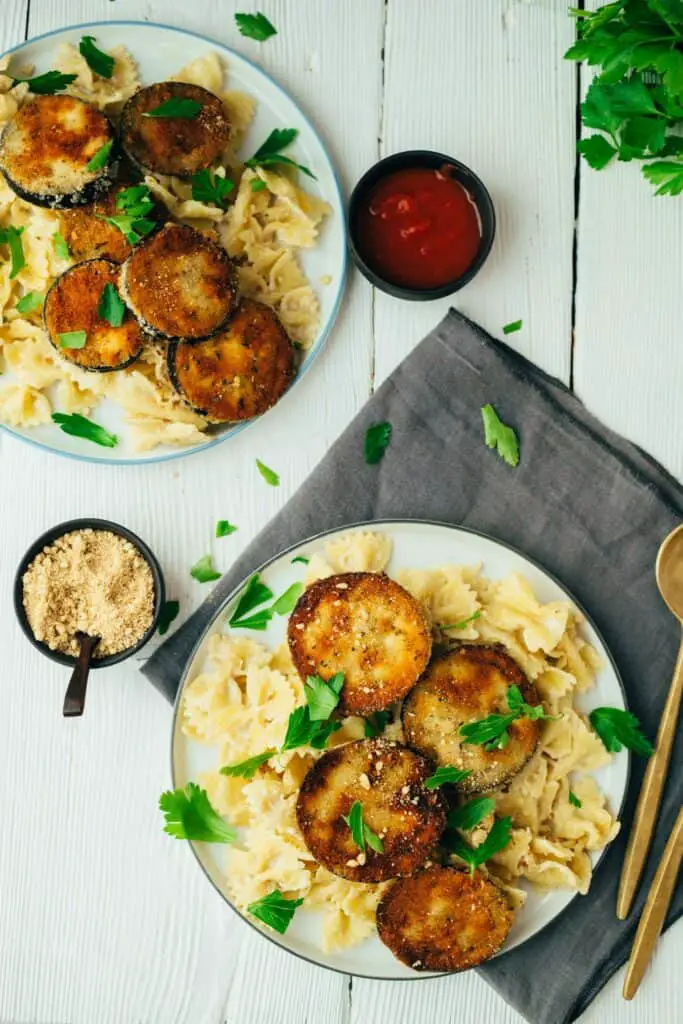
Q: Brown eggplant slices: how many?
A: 10